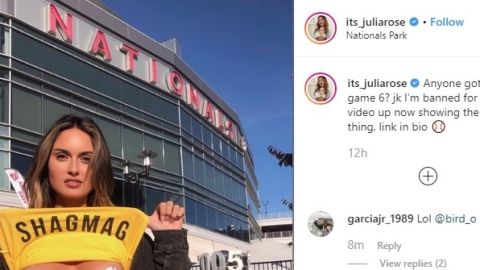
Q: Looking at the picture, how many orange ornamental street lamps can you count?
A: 0